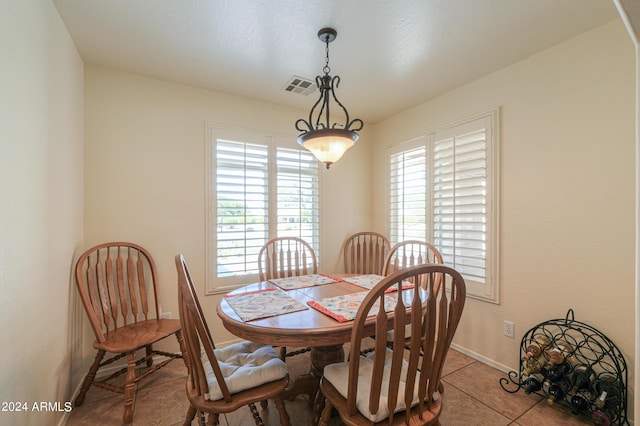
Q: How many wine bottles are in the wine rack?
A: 10